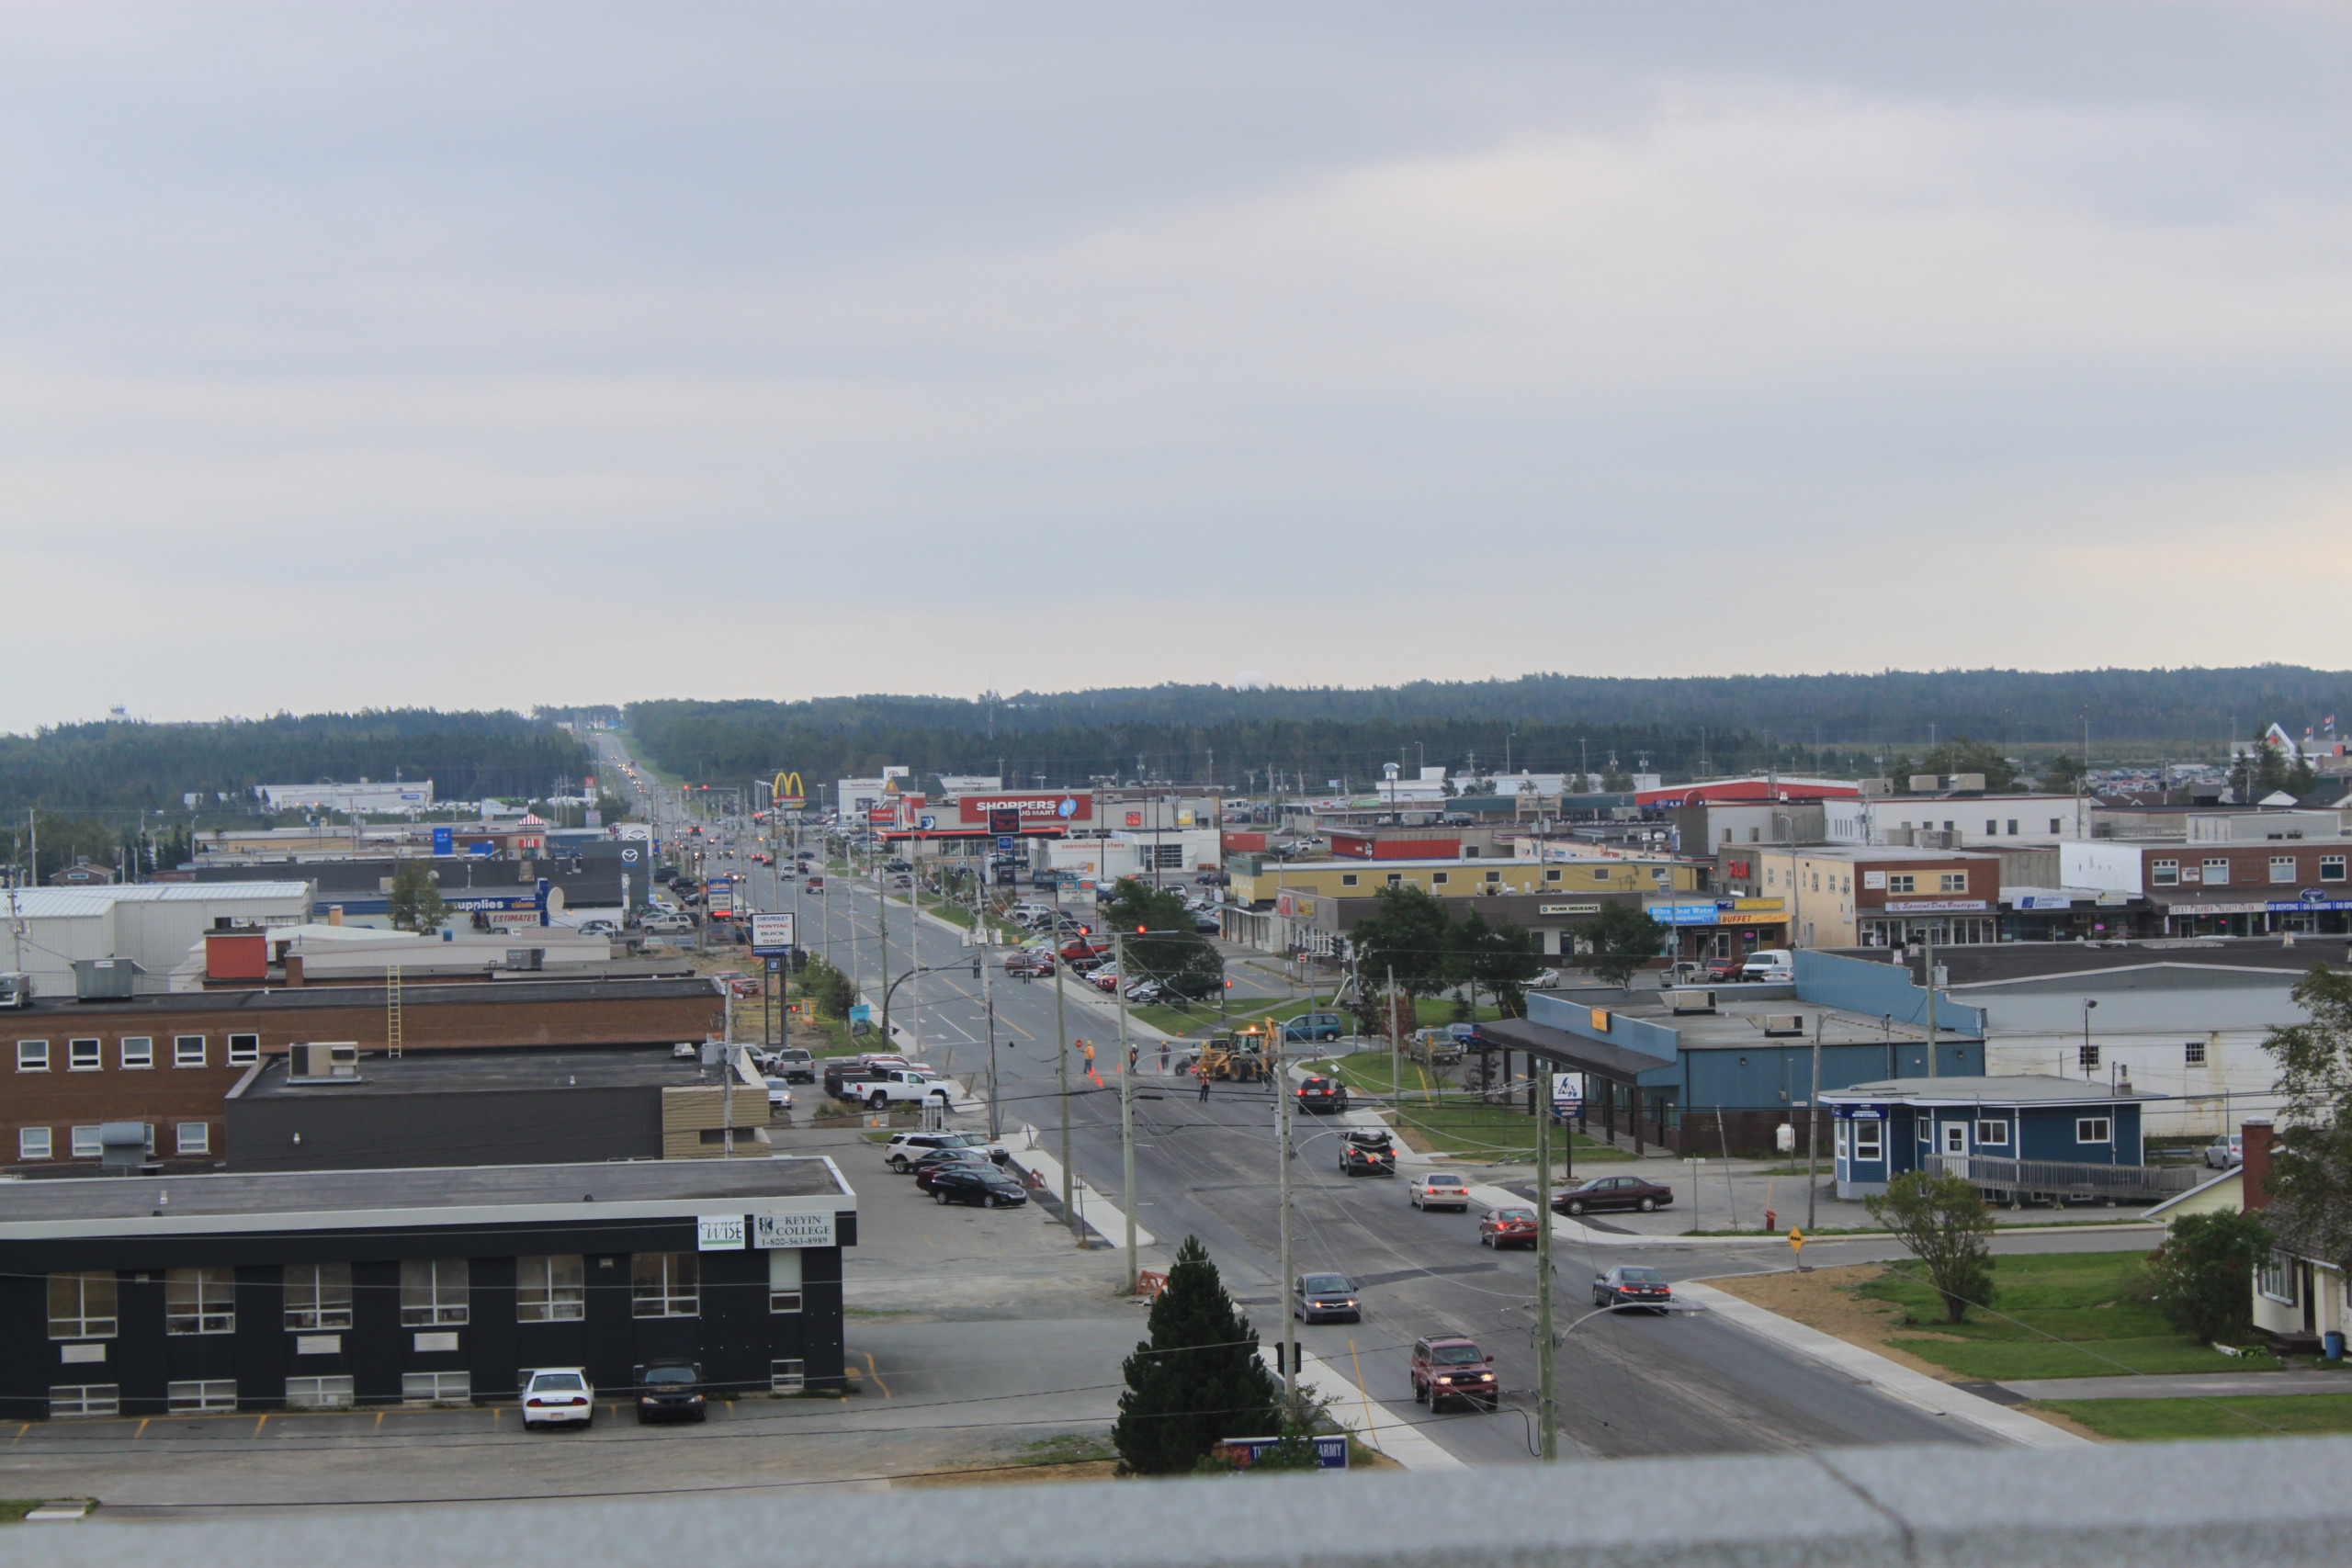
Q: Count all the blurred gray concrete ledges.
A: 1